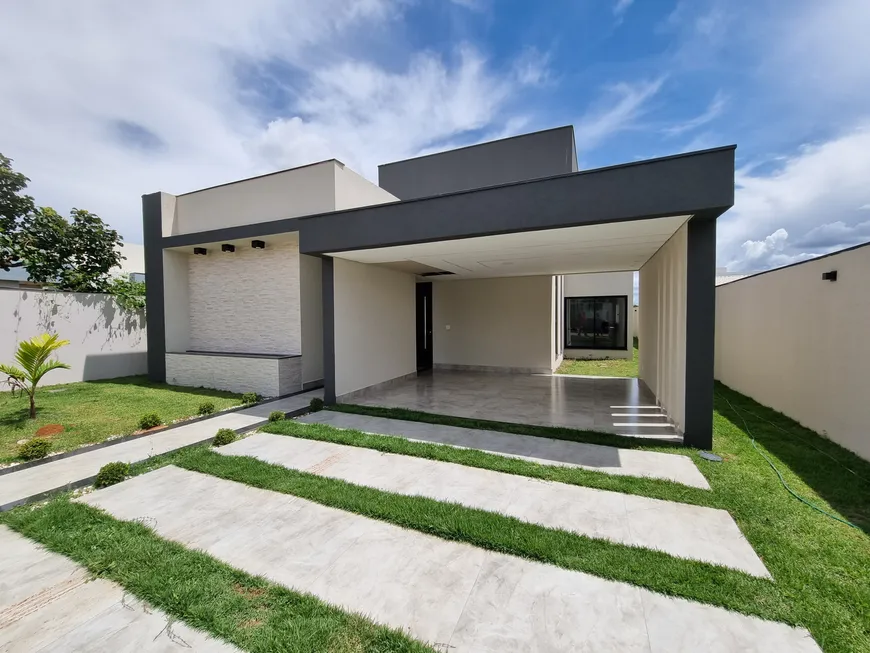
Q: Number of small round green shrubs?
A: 8